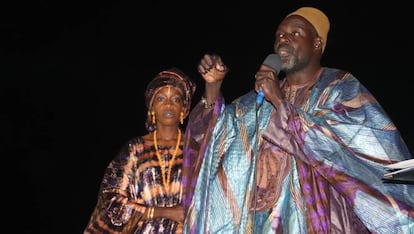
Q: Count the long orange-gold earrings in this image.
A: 2